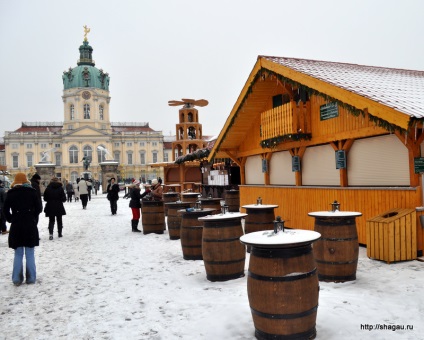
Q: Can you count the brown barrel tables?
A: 11